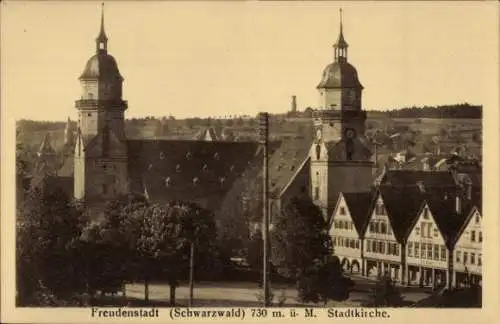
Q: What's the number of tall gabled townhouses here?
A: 4